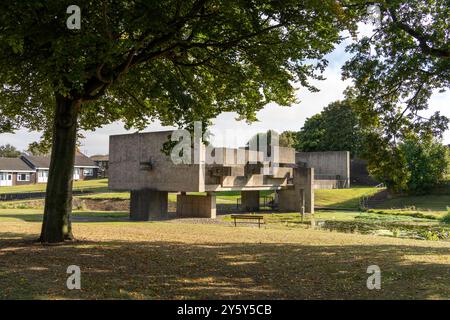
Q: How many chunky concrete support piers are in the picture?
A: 4